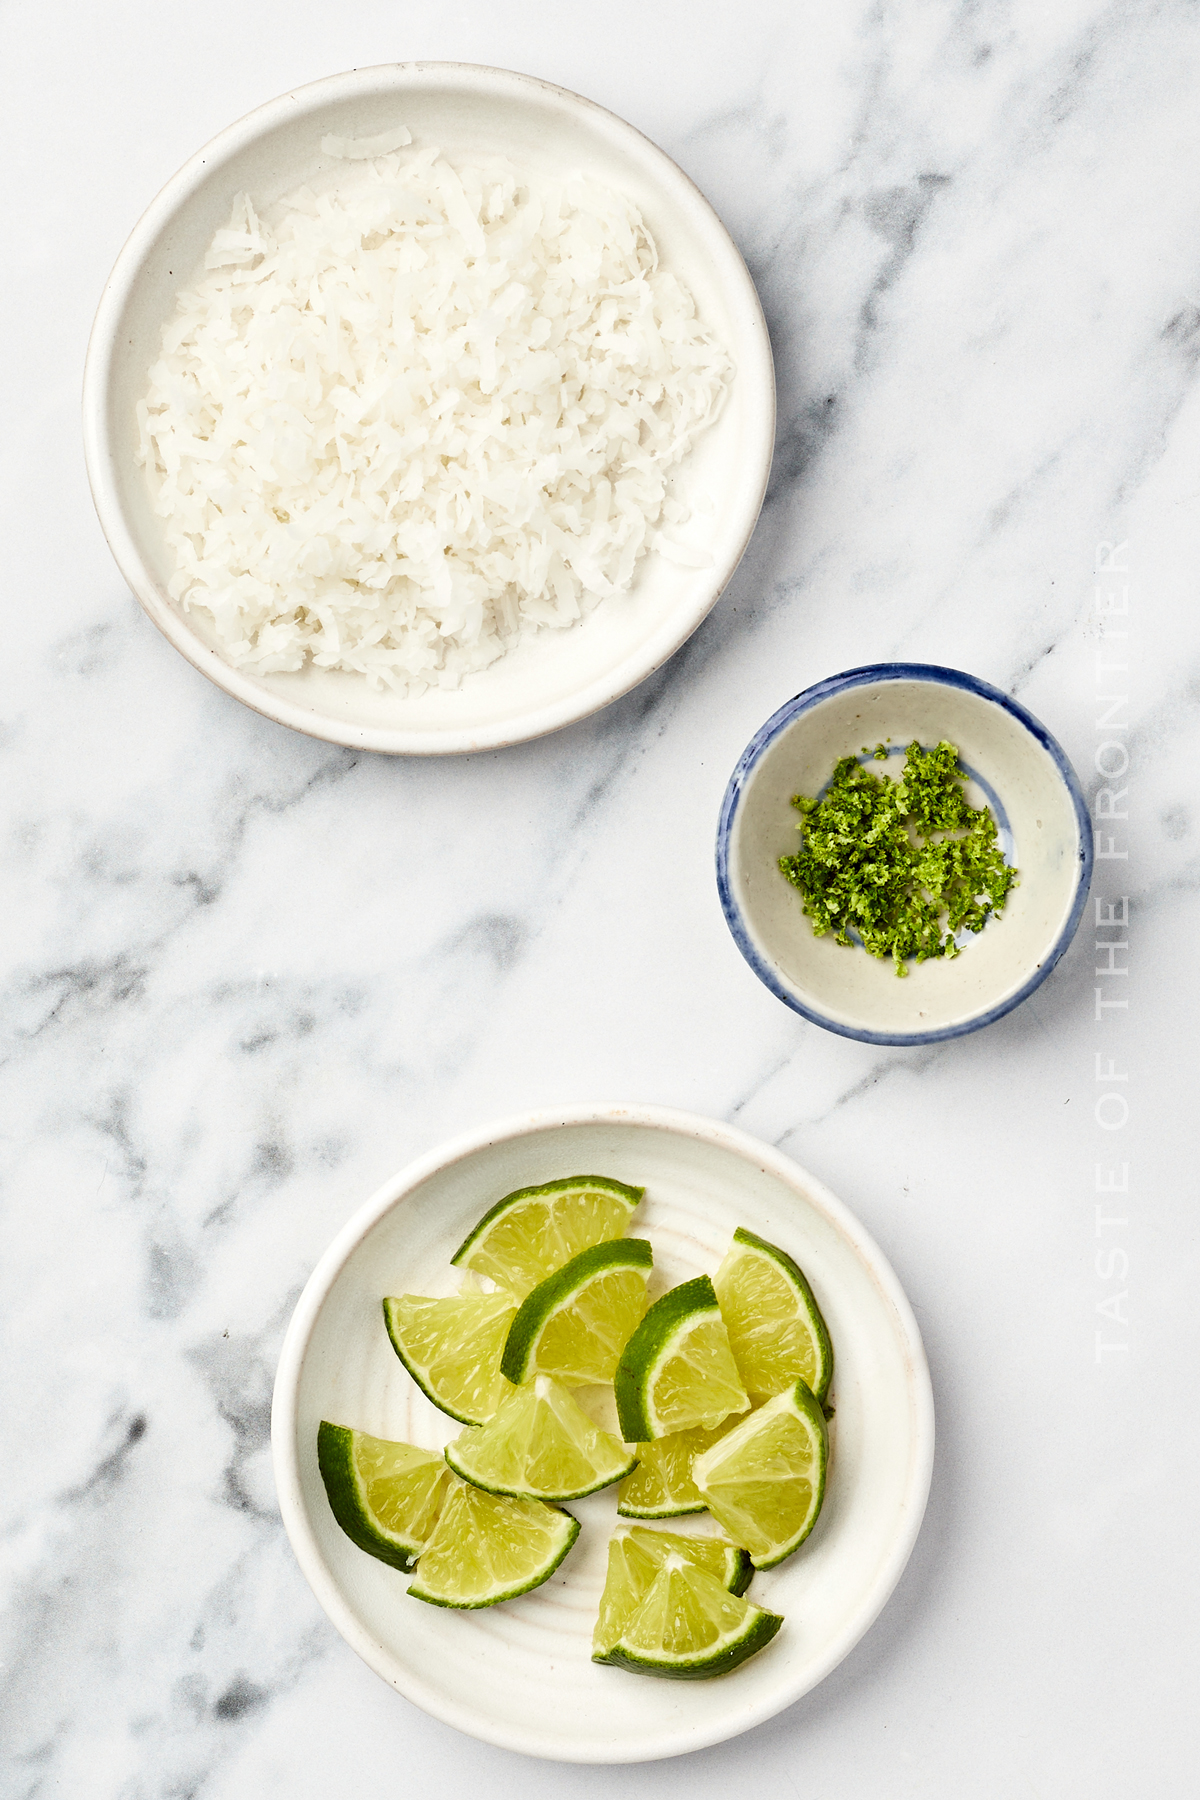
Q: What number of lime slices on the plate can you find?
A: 12